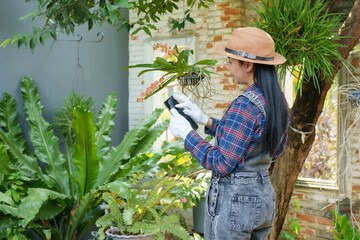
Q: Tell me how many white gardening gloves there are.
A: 2